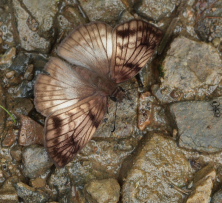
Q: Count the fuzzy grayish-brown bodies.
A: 1